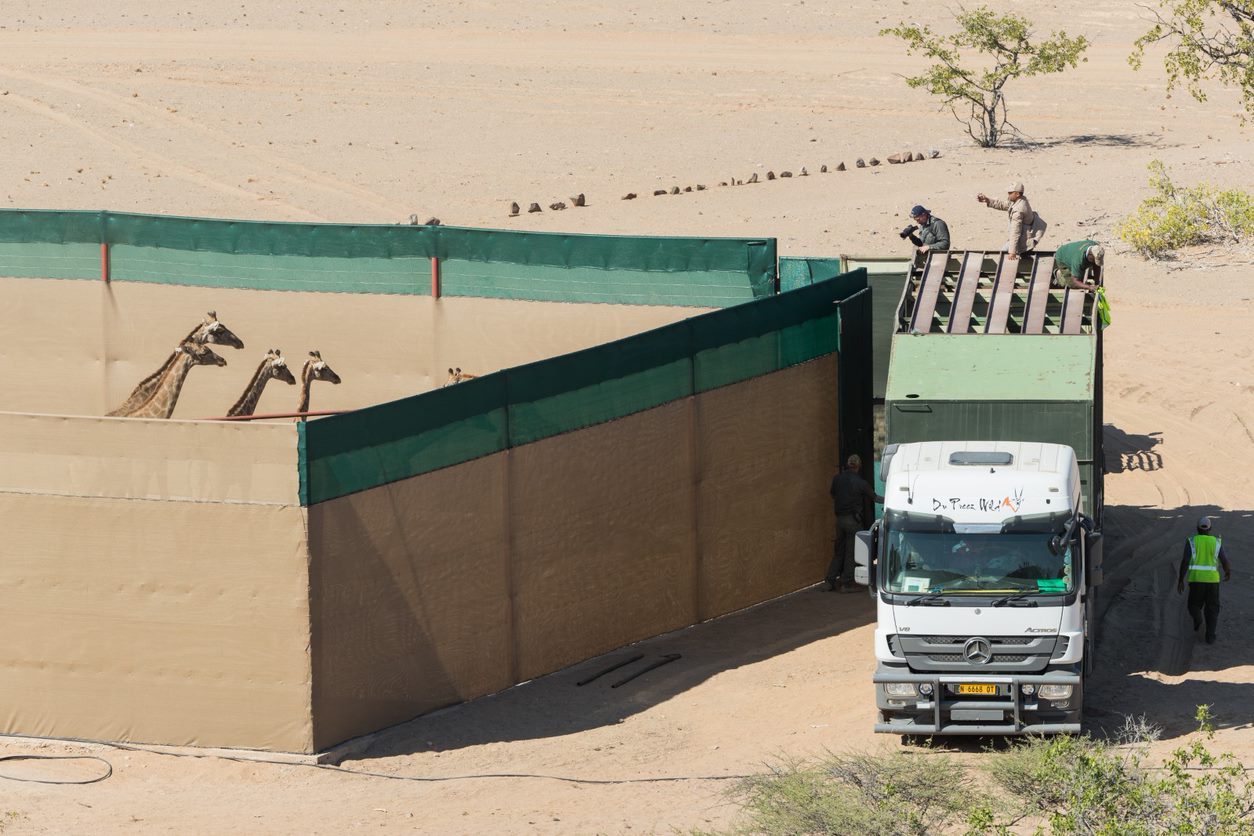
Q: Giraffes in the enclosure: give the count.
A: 5